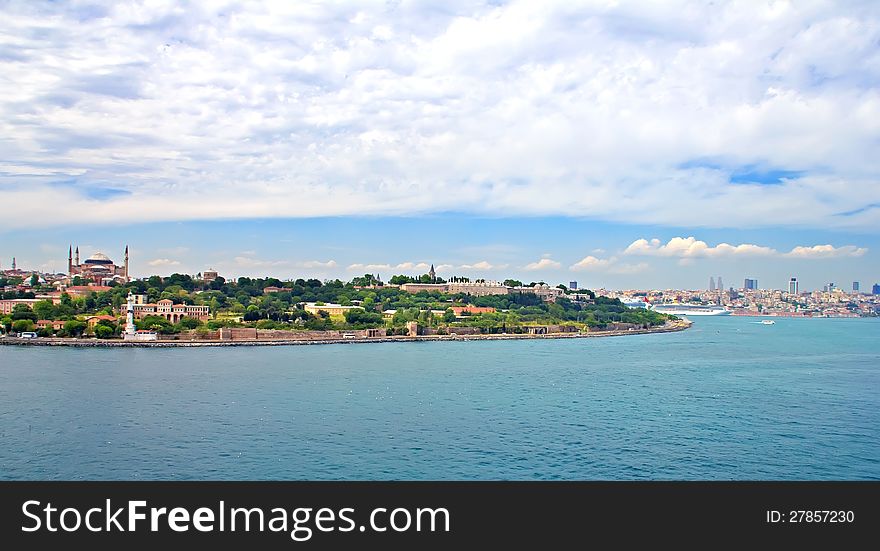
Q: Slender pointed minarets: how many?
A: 3